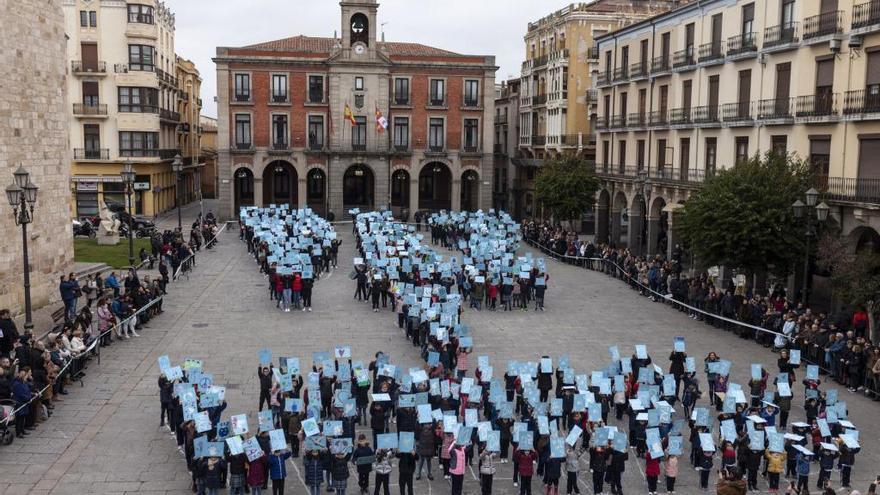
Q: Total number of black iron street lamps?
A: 5